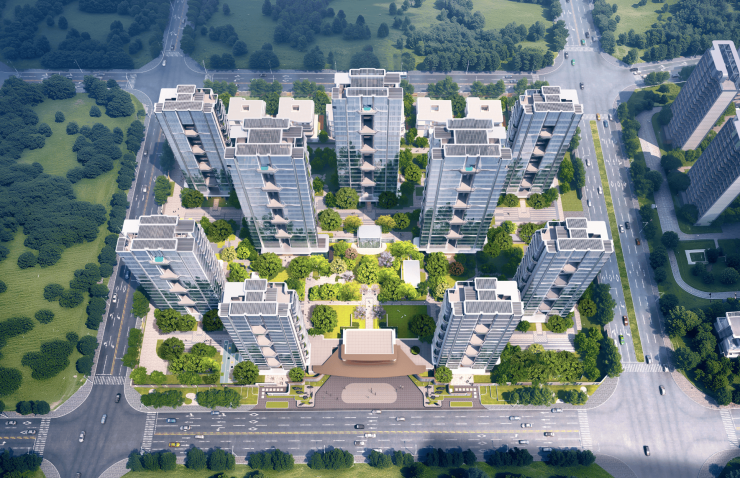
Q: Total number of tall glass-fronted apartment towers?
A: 9